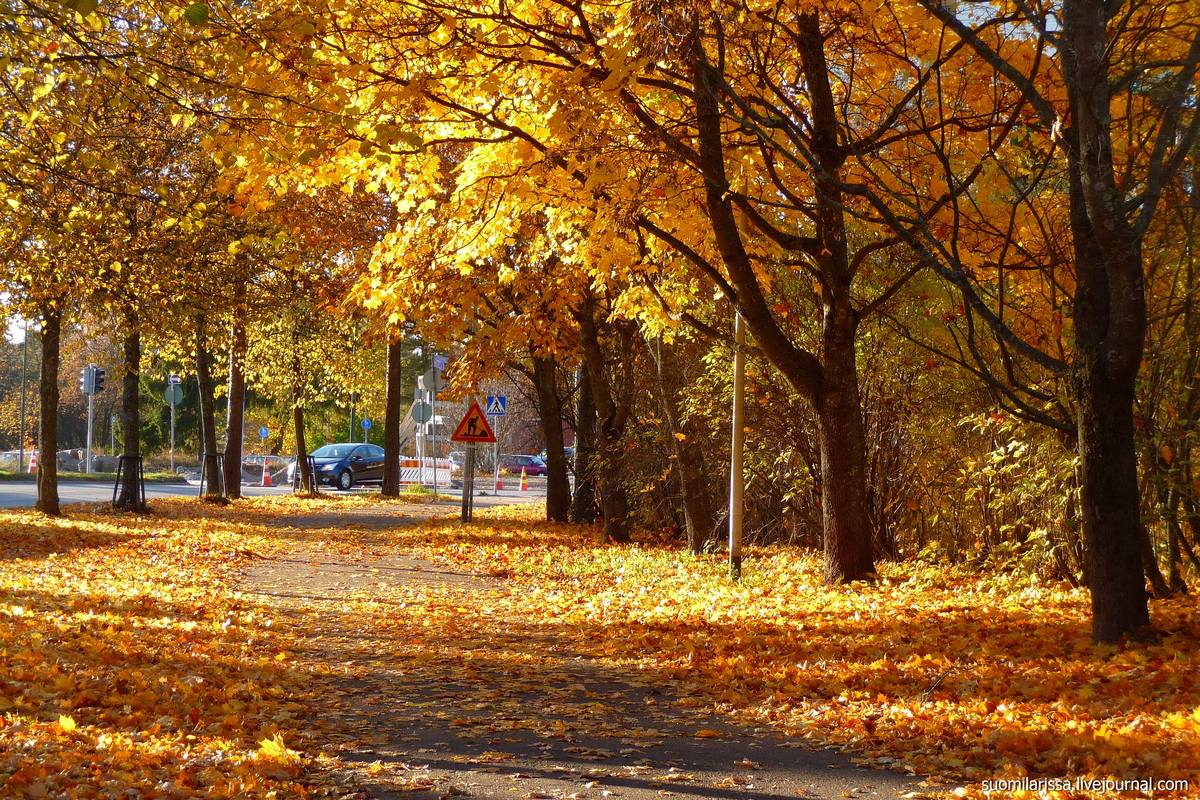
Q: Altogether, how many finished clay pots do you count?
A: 0